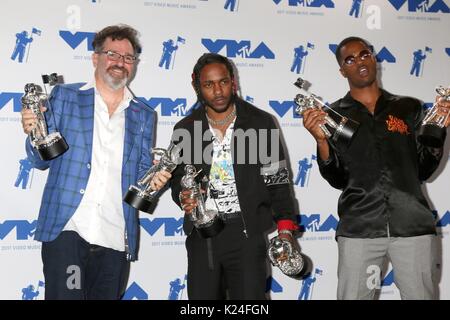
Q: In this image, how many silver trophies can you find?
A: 6